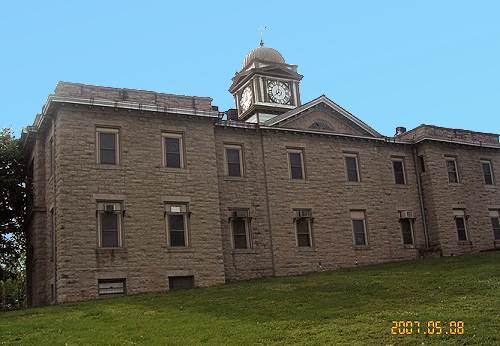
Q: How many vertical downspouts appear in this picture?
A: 2